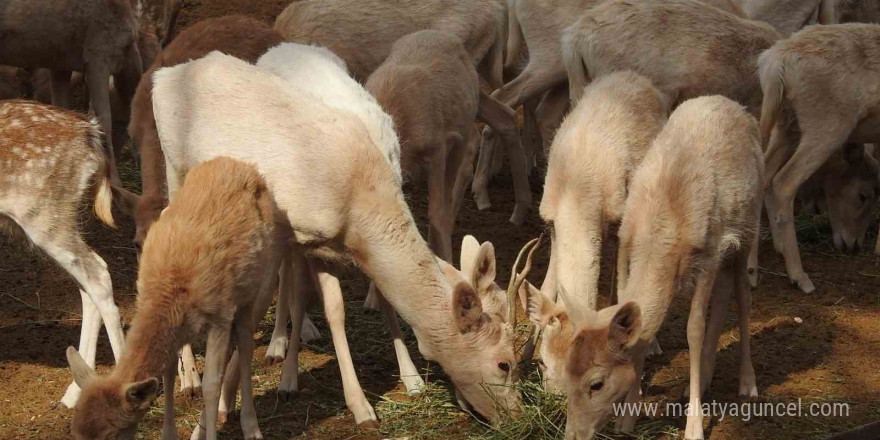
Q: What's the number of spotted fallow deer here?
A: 1